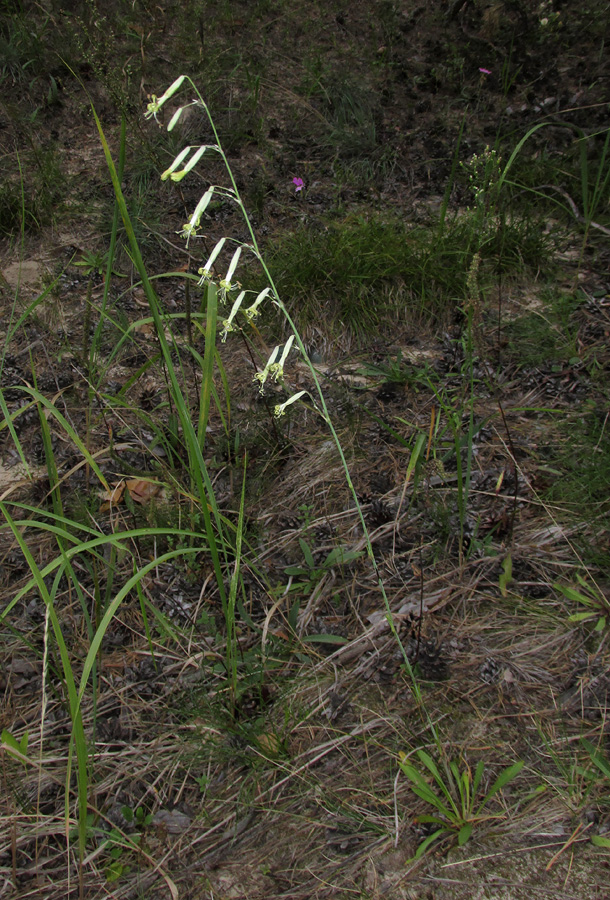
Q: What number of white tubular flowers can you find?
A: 12